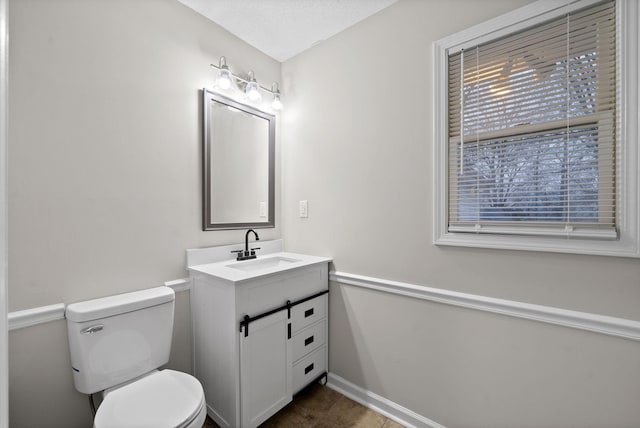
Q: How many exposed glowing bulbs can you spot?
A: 3